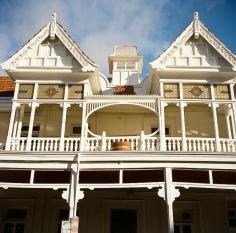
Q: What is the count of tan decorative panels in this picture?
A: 6